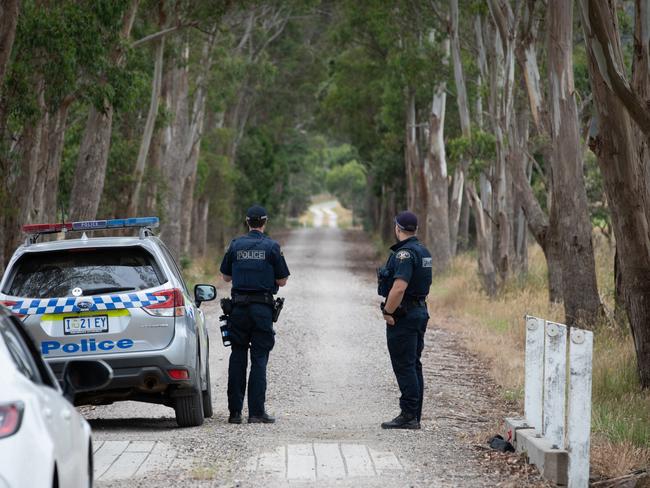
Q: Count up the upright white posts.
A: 3